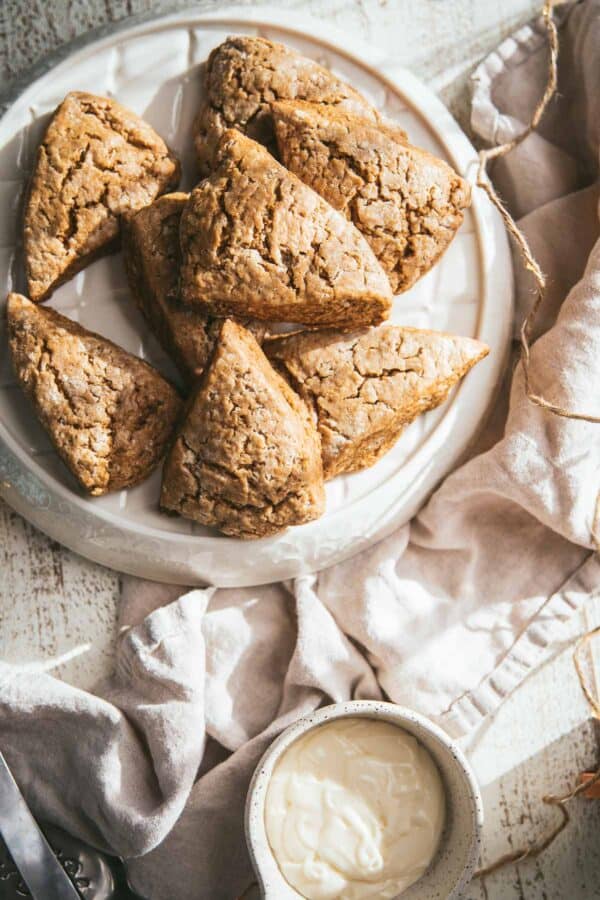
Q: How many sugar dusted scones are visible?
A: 8